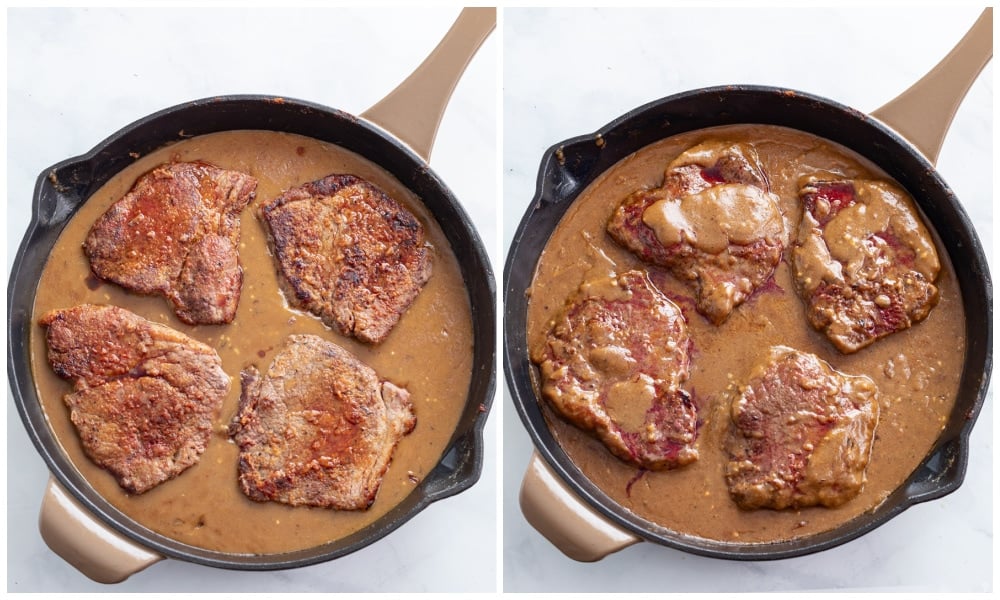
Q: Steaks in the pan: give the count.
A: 4